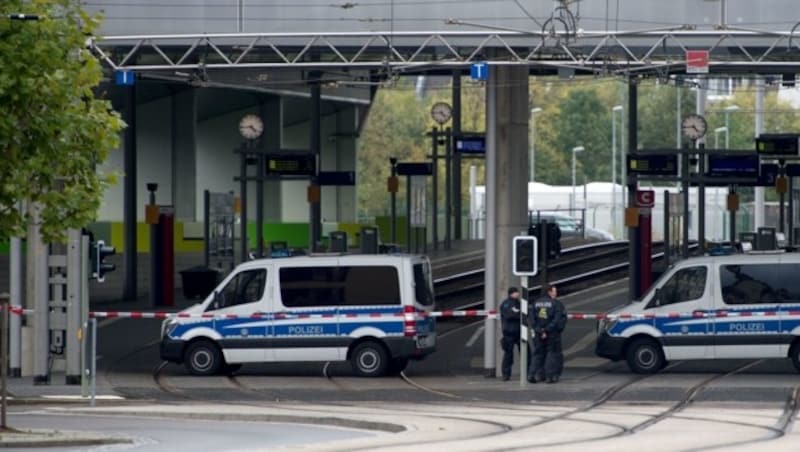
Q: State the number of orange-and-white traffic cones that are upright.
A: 0